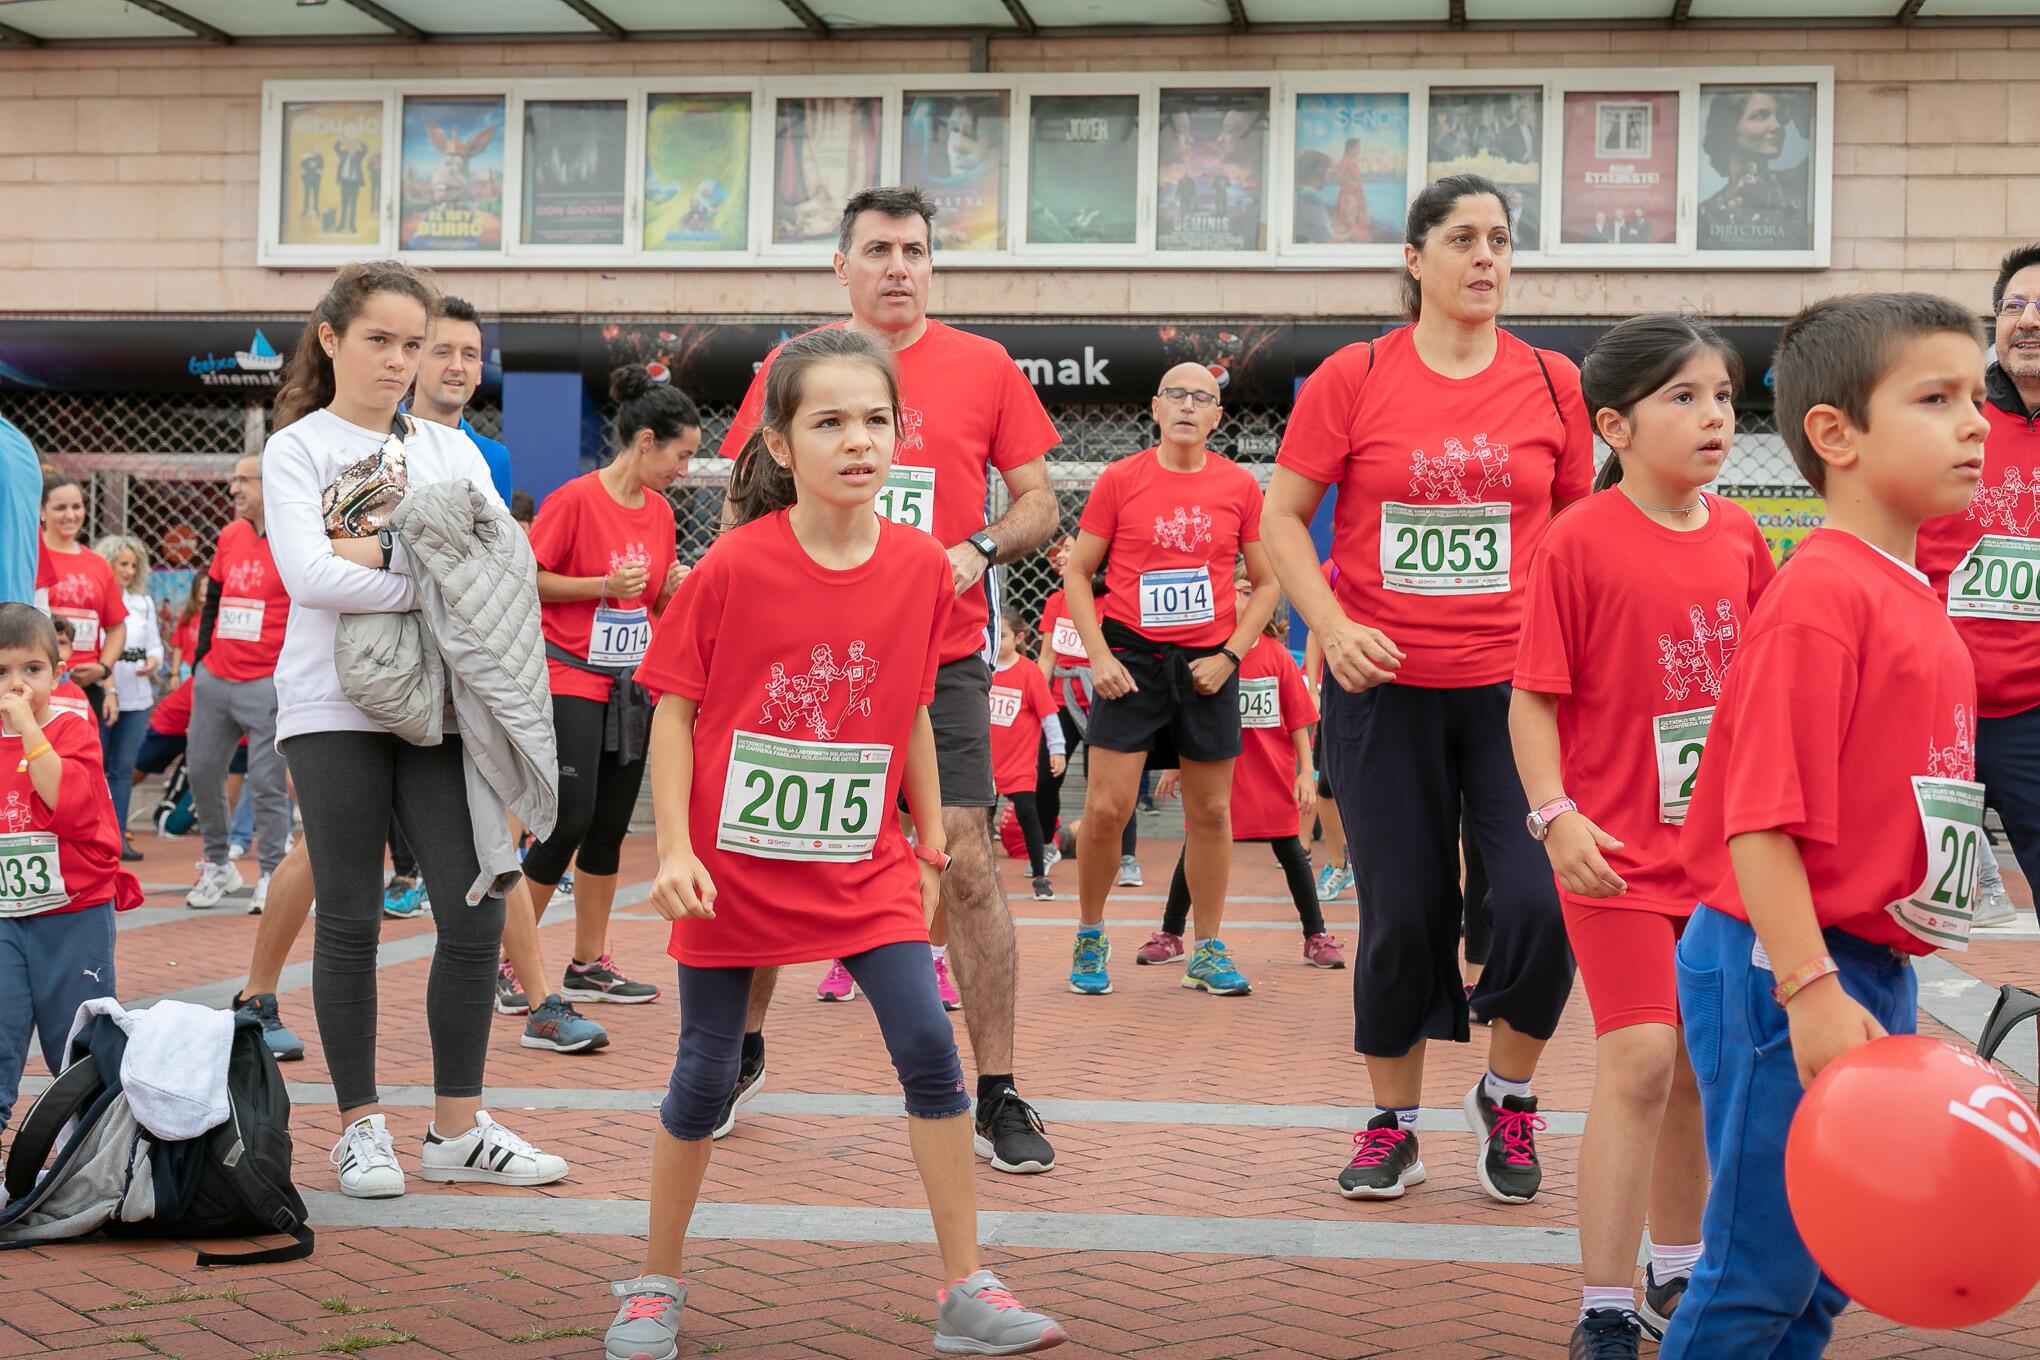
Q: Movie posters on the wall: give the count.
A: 12